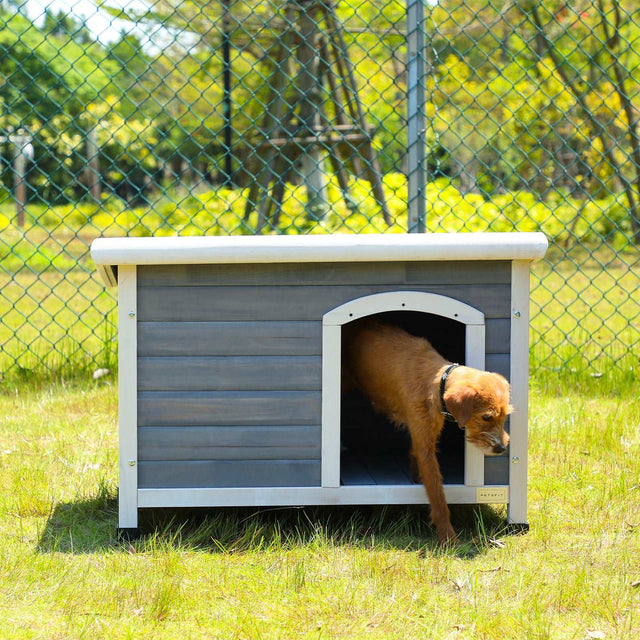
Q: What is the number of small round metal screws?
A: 4